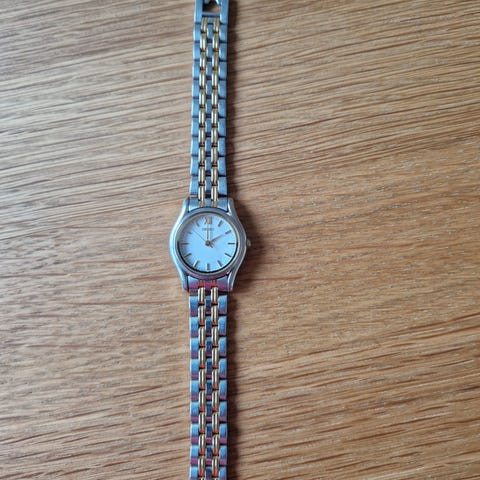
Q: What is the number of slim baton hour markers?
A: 11